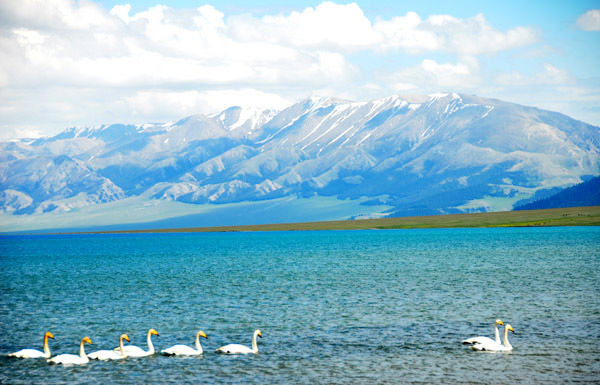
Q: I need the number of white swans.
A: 8